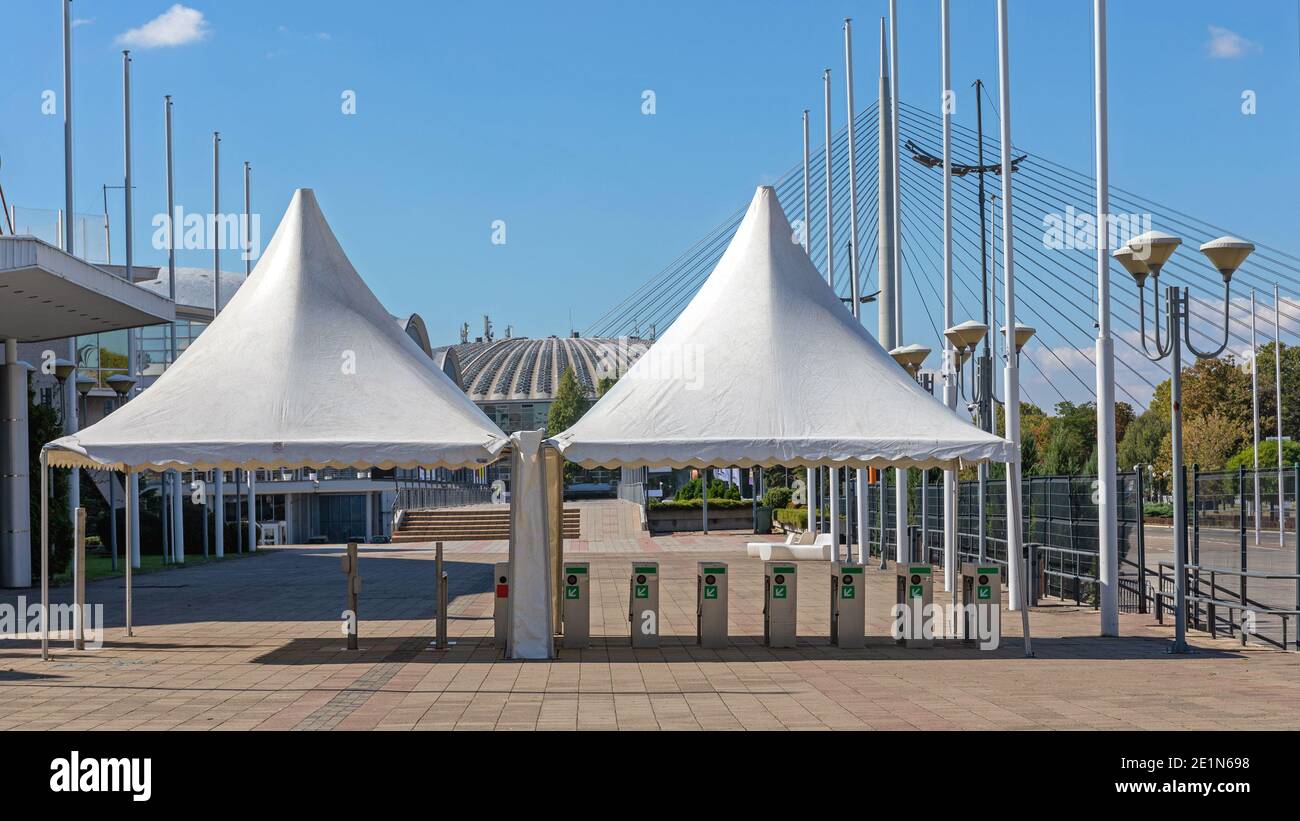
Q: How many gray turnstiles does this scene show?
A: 8